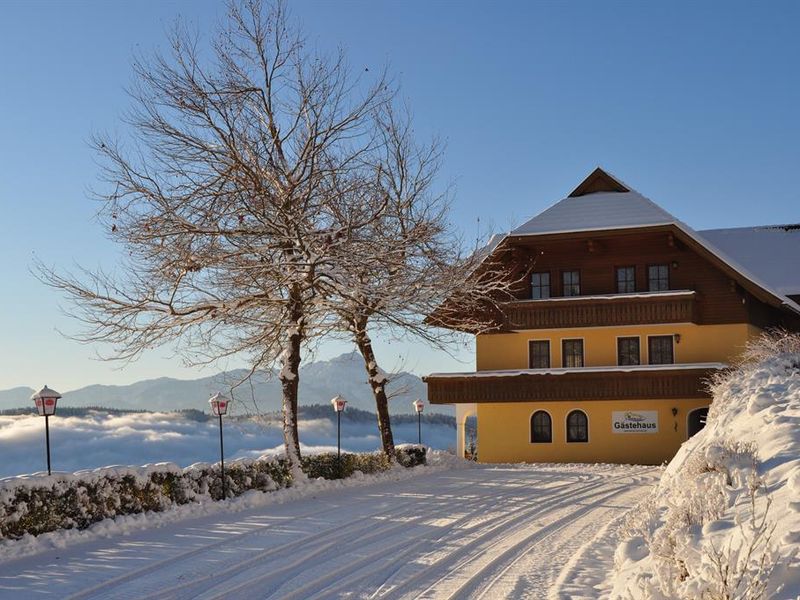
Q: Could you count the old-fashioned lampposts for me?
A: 4